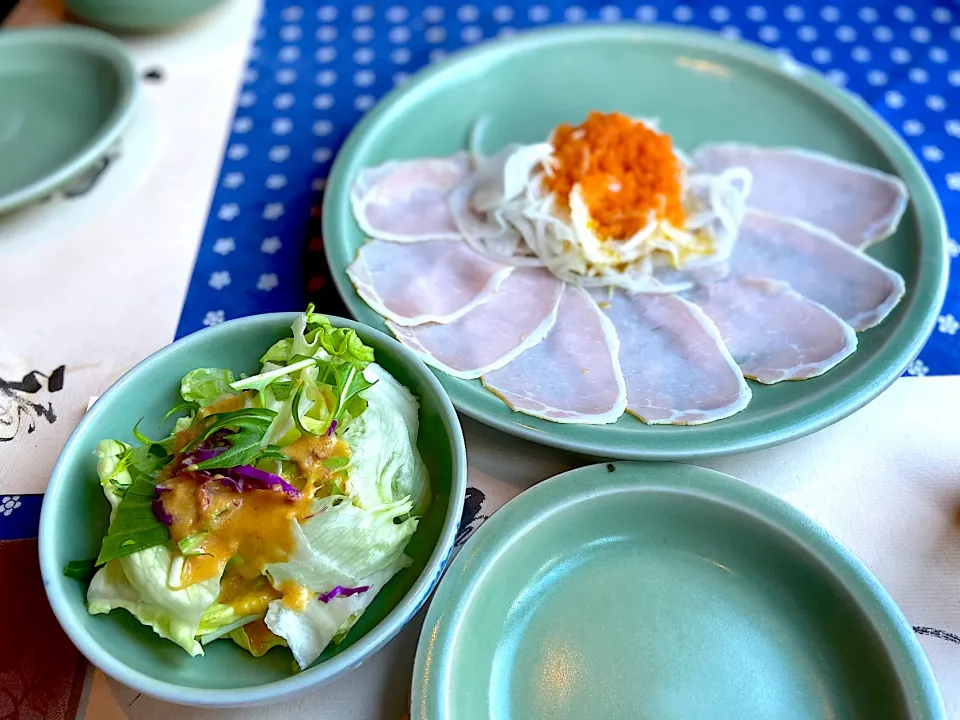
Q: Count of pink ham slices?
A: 8